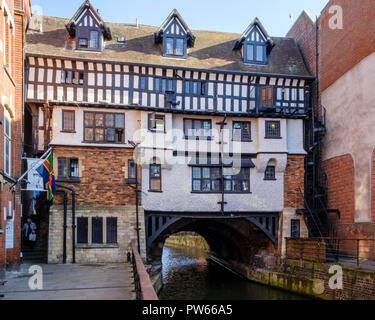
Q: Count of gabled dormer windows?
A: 3